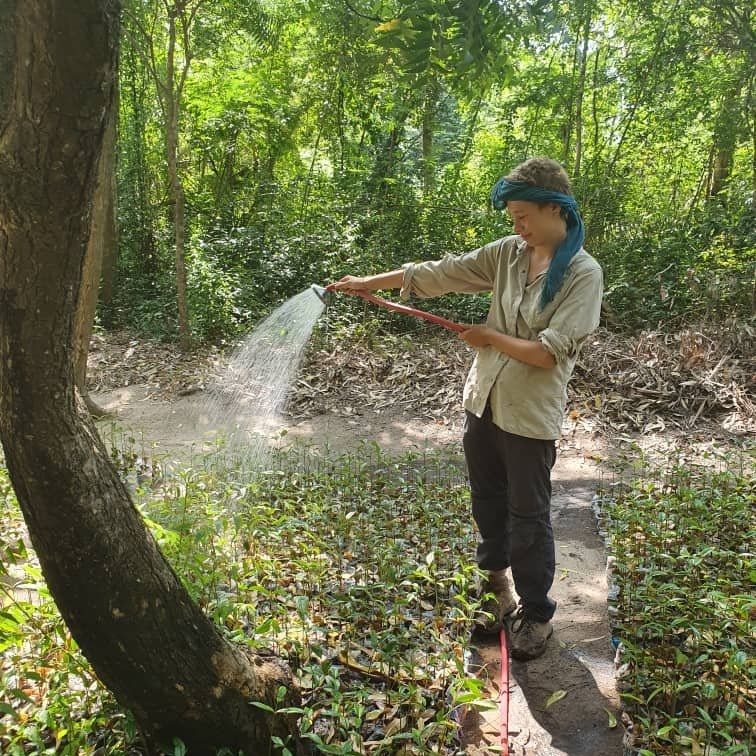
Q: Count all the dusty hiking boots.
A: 2